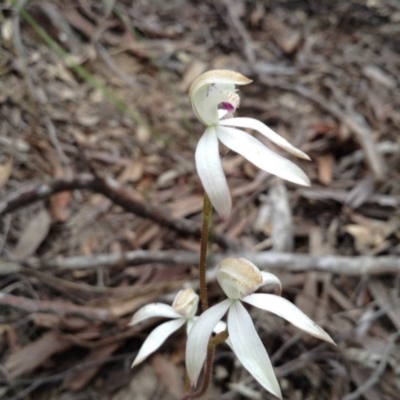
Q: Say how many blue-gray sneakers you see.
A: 0